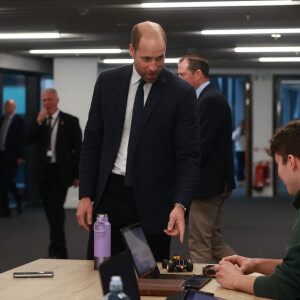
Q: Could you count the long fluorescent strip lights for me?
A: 7